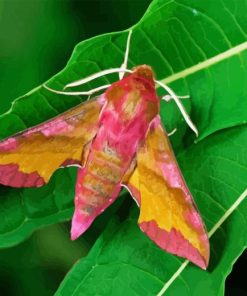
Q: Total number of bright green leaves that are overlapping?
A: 2